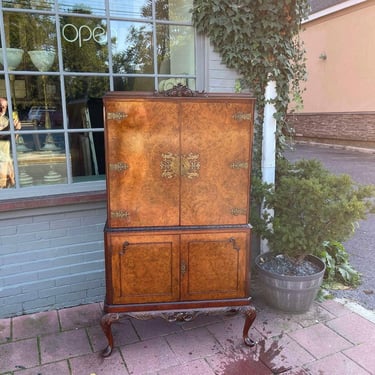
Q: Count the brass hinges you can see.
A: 6